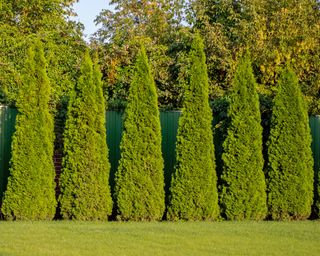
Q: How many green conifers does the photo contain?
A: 6